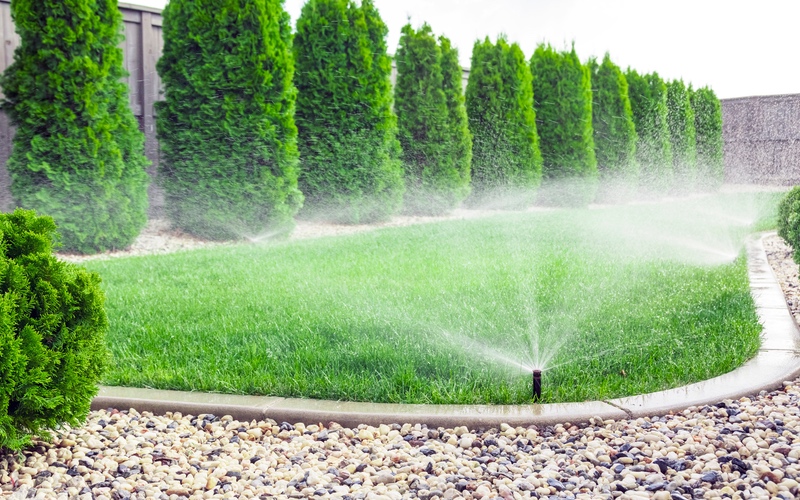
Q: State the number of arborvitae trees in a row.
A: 10